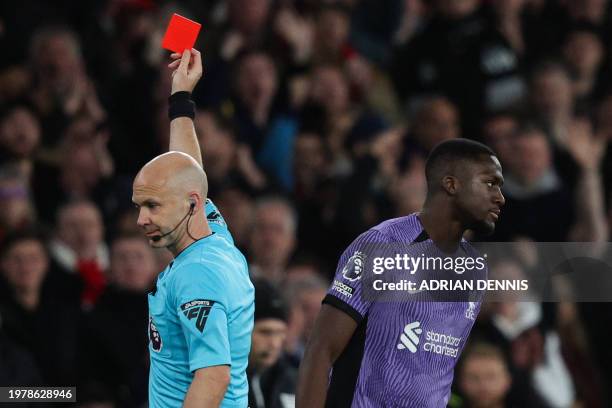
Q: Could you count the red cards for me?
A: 1